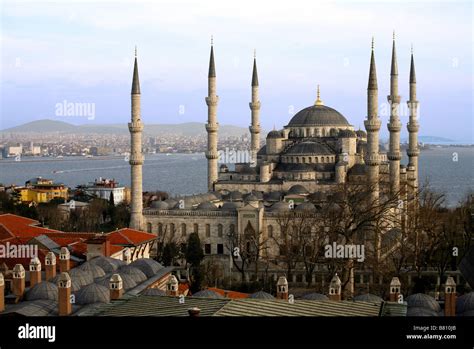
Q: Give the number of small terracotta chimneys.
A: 12